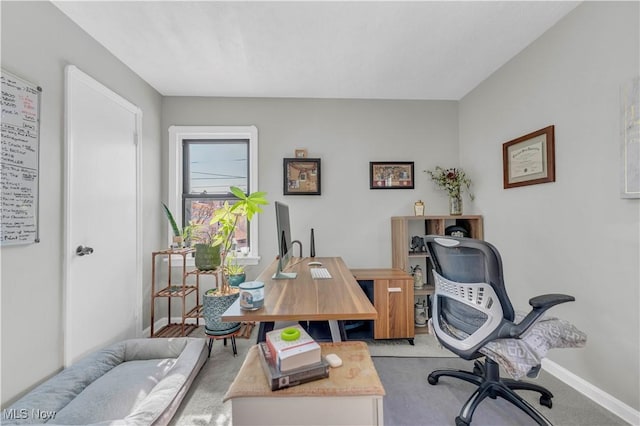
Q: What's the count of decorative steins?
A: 2